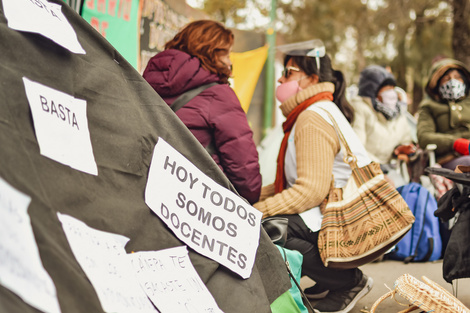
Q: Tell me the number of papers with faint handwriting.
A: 3